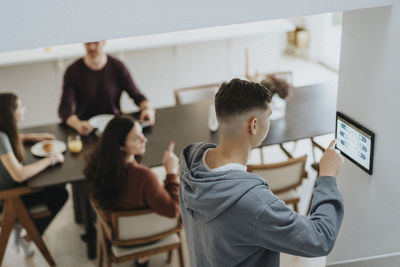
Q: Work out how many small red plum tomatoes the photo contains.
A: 0